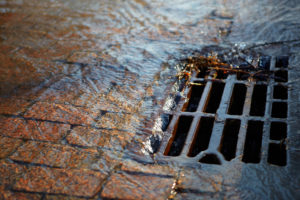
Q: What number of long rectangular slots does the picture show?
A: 8